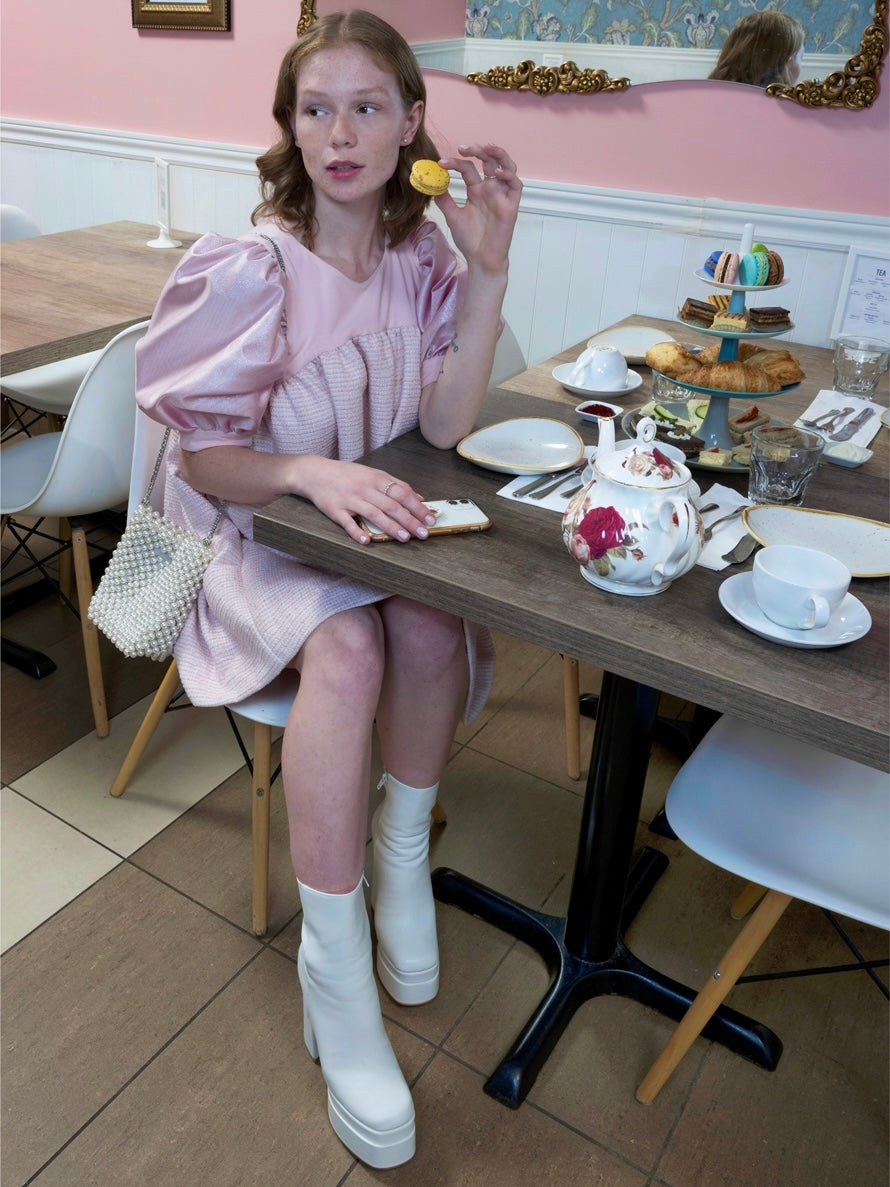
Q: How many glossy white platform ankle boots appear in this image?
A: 2